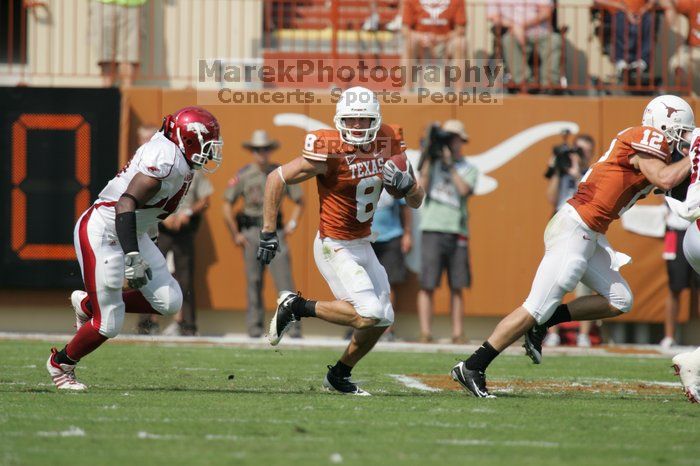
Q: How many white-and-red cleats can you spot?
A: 3